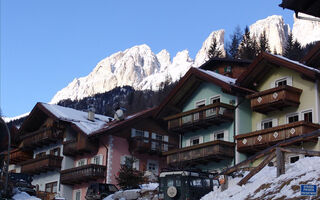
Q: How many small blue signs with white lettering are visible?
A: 1